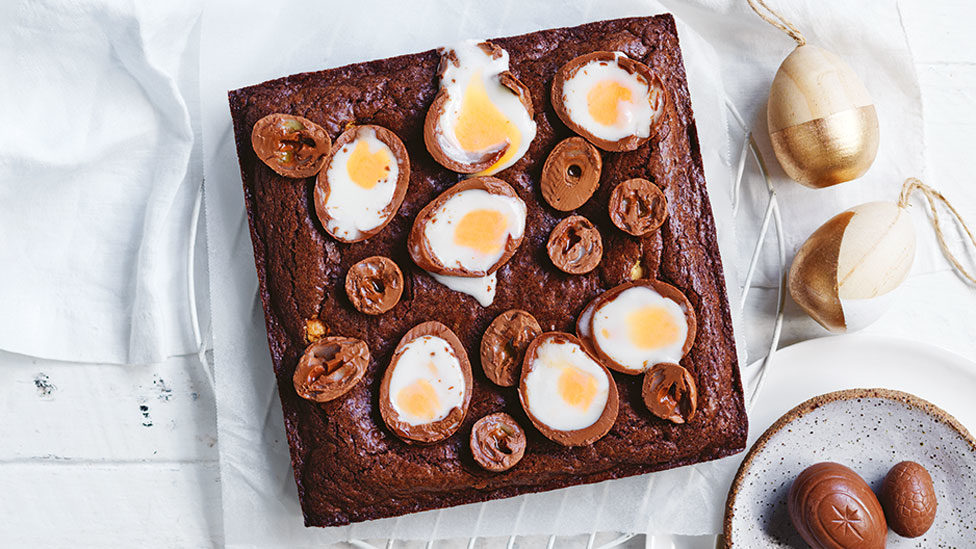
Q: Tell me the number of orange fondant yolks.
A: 7